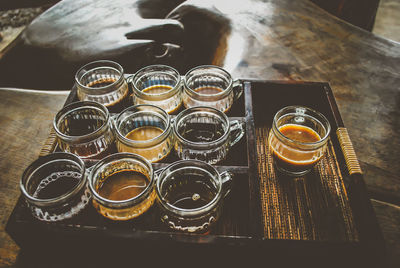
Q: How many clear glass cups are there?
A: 10